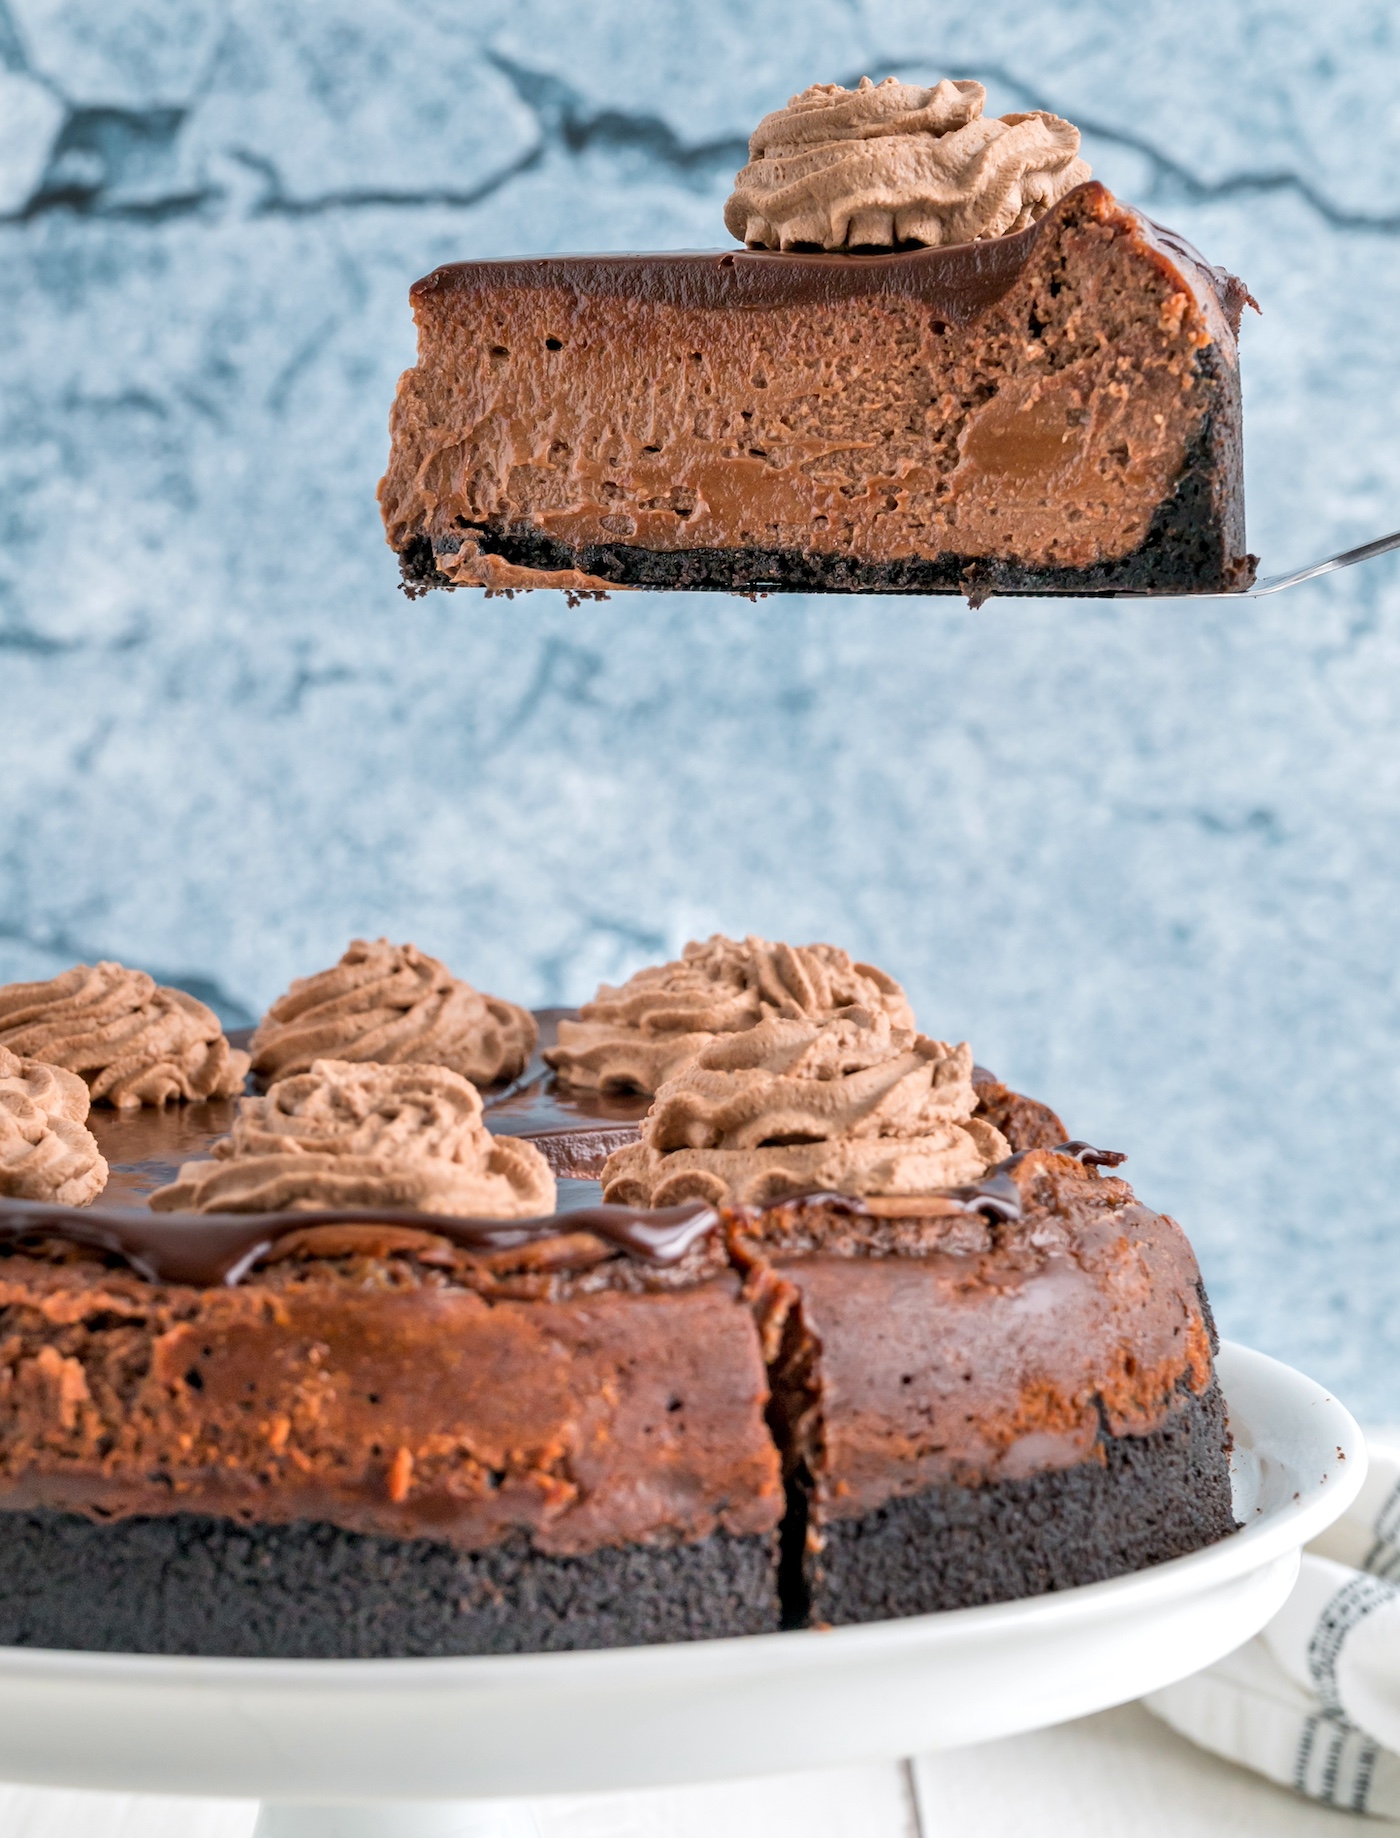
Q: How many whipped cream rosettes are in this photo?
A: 7